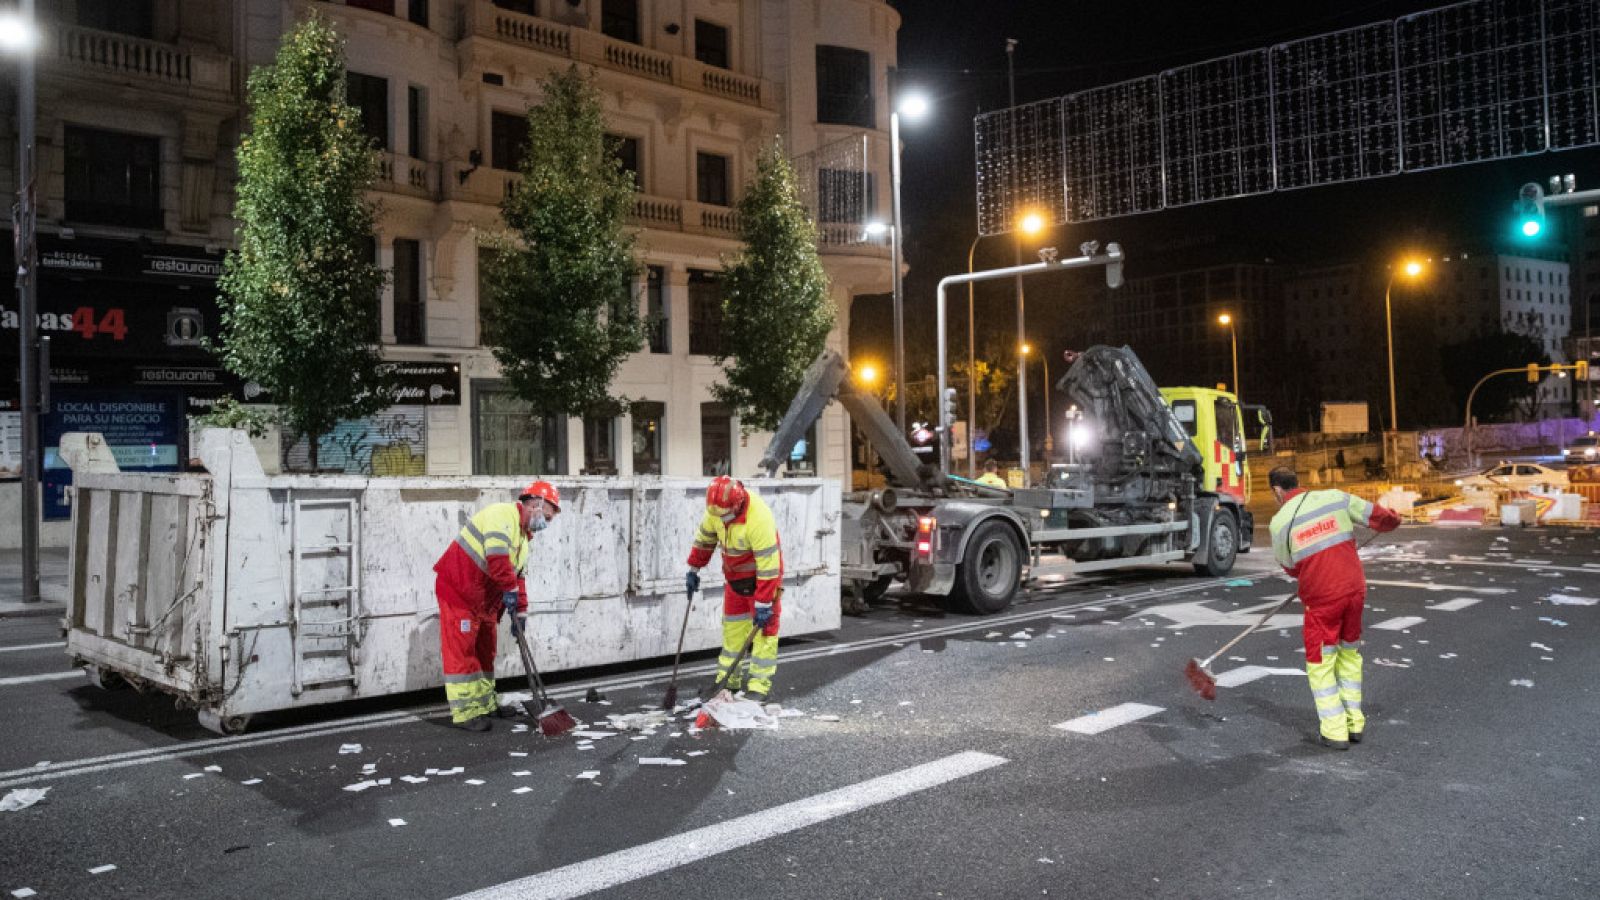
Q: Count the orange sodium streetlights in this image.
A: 5